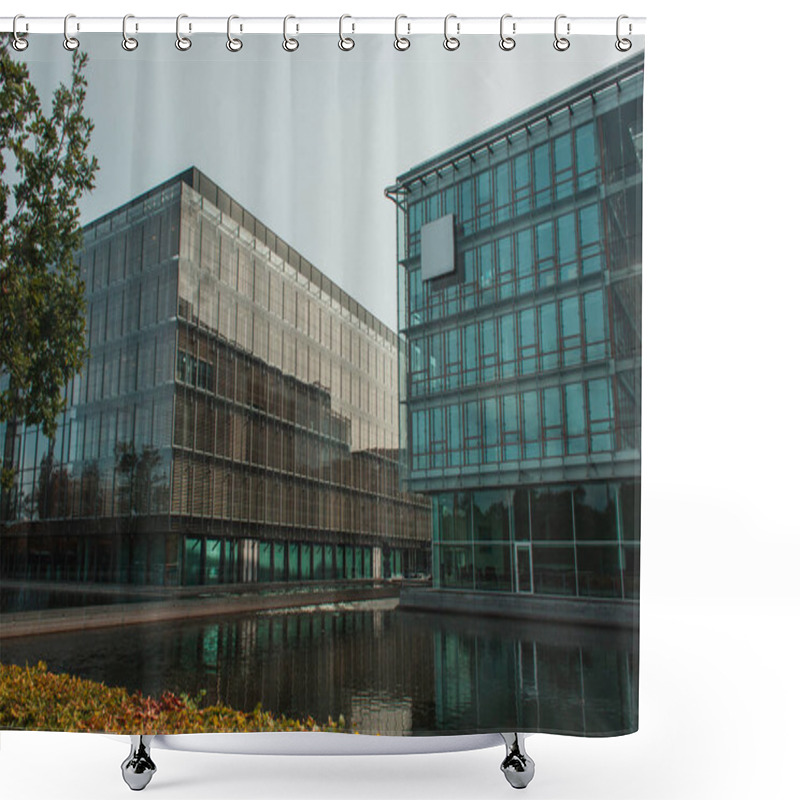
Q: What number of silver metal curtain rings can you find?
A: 12